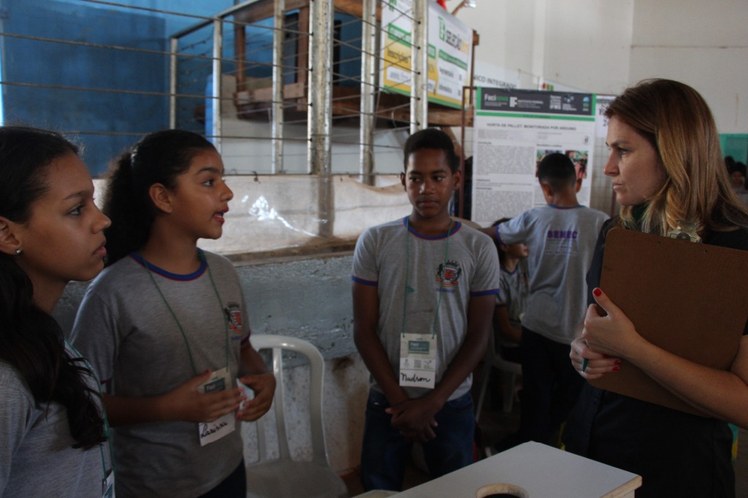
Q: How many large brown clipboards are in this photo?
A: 1